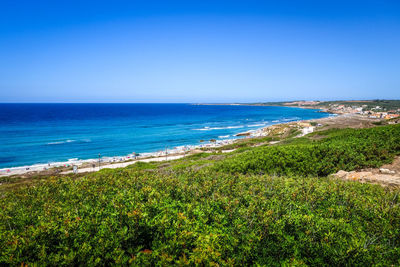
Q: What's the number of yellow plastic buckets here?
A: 0